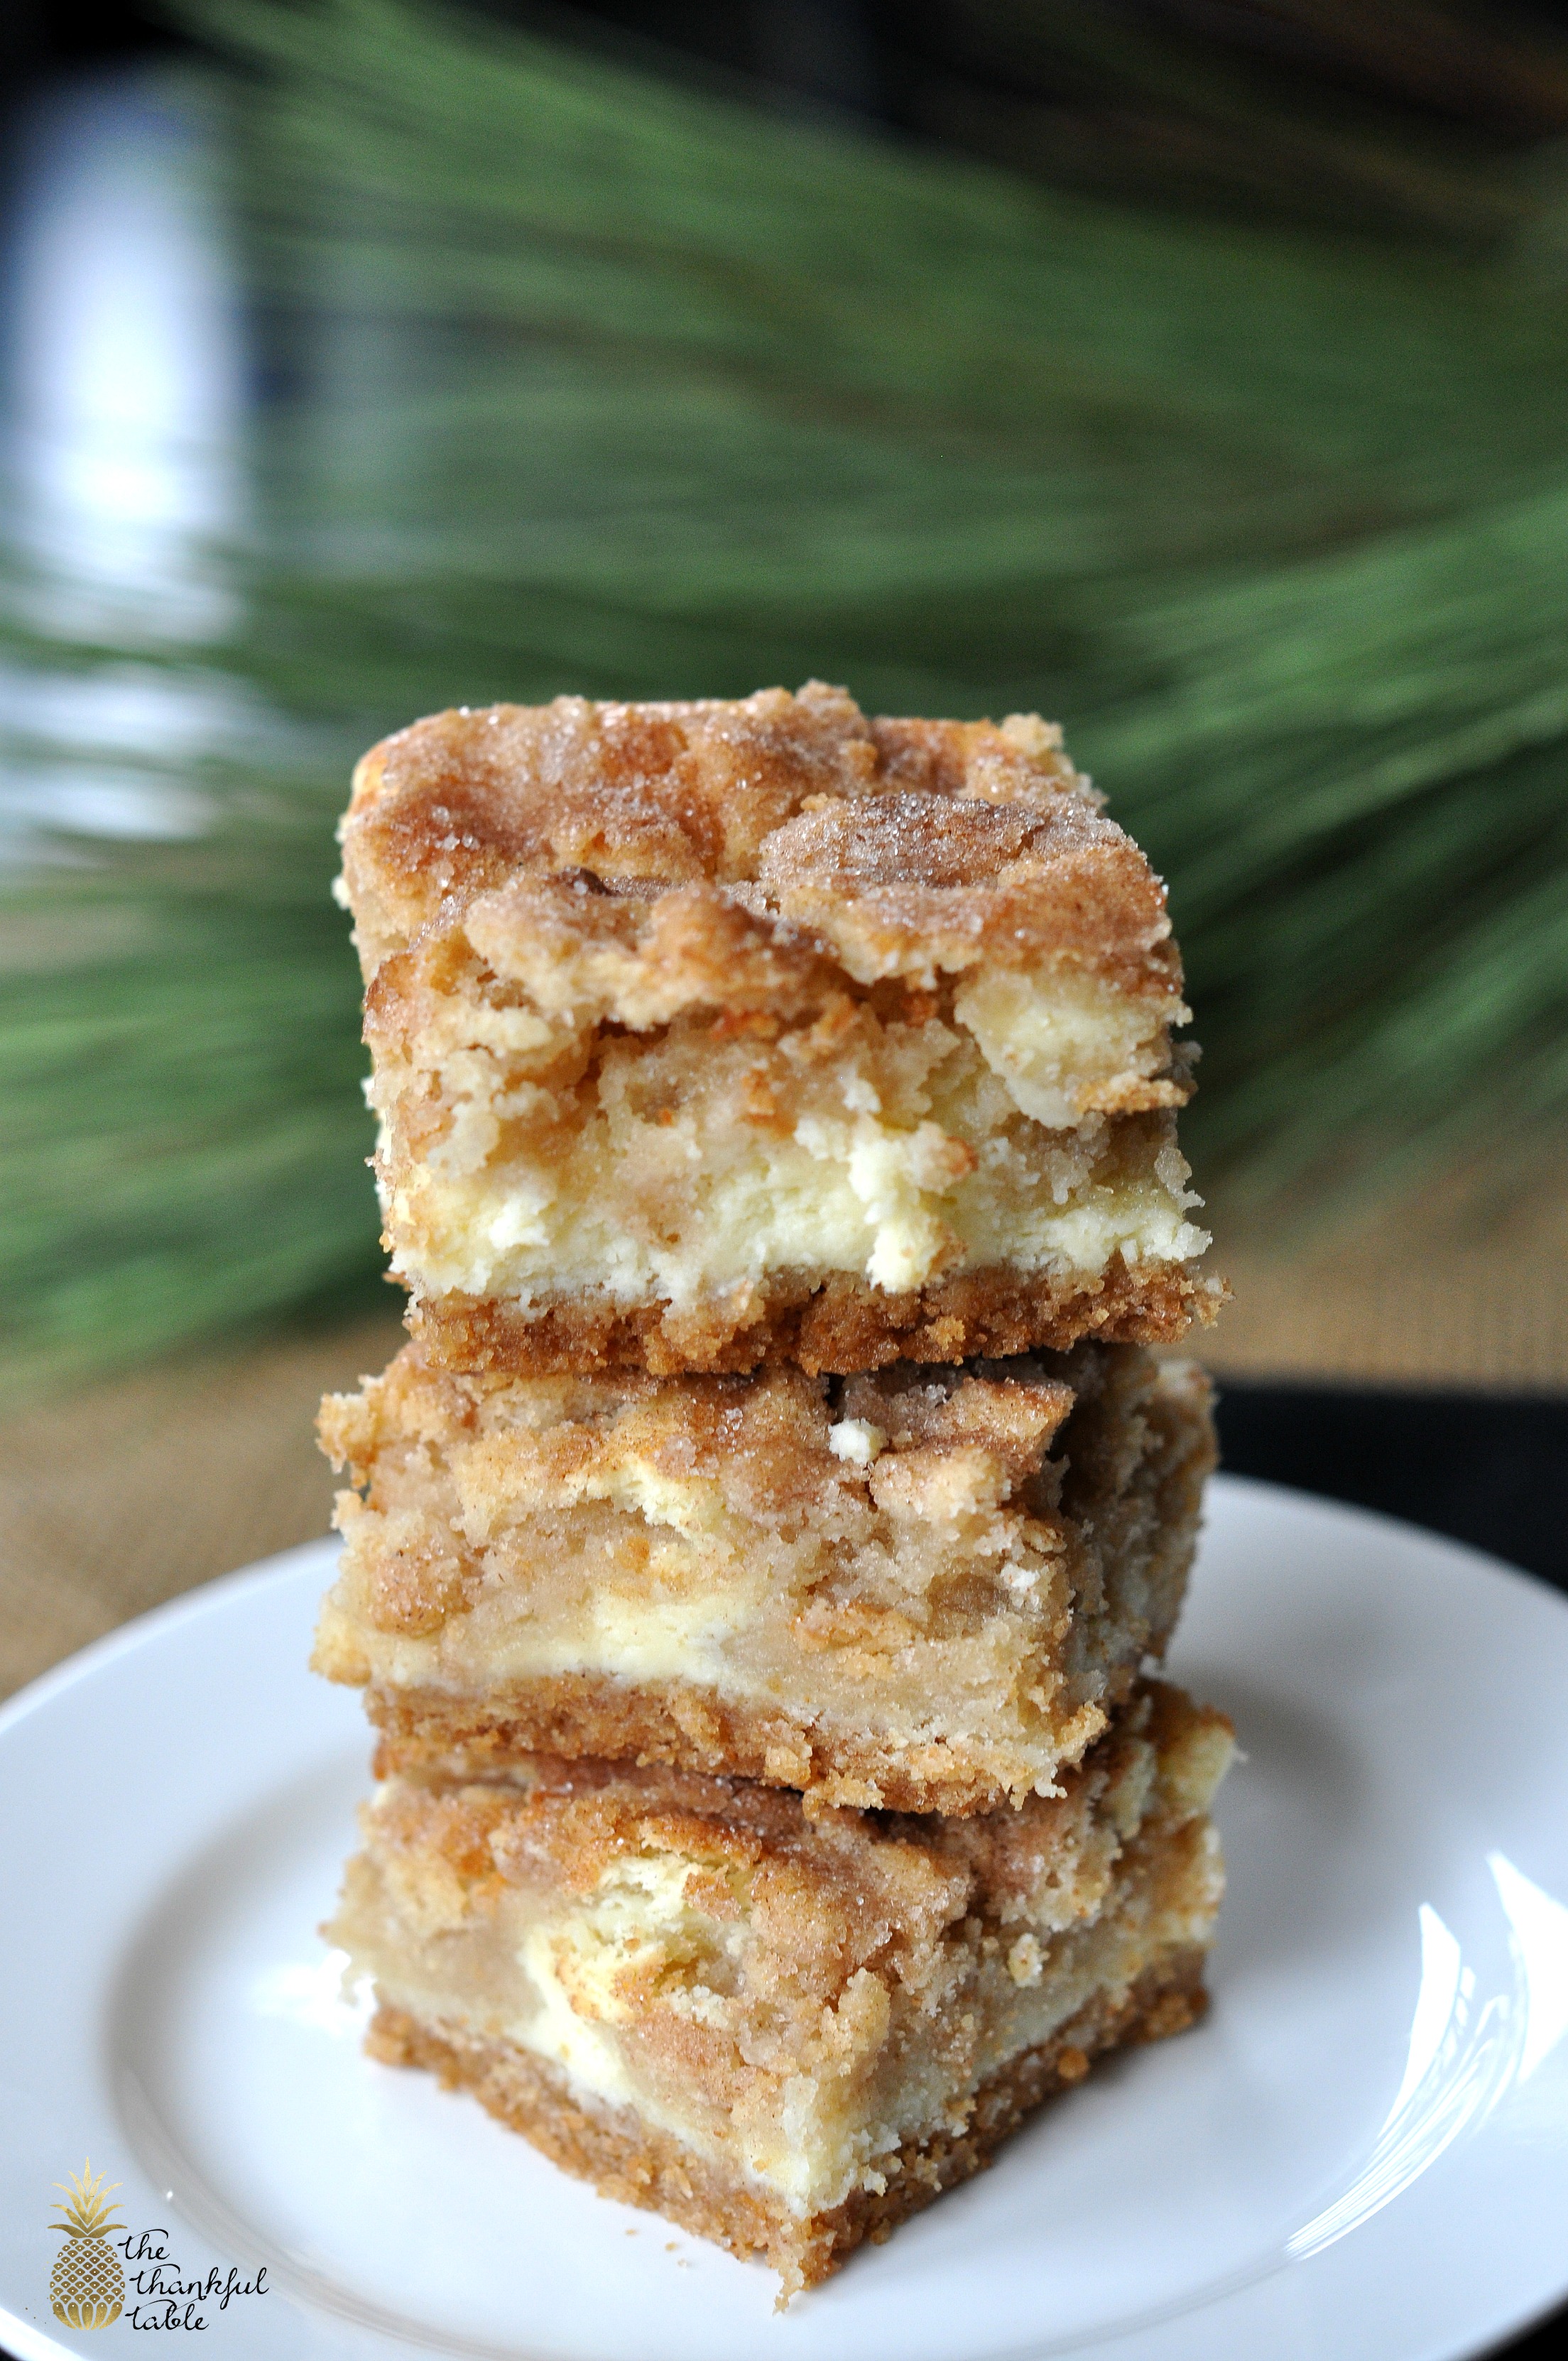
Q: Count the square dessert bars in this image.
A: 3